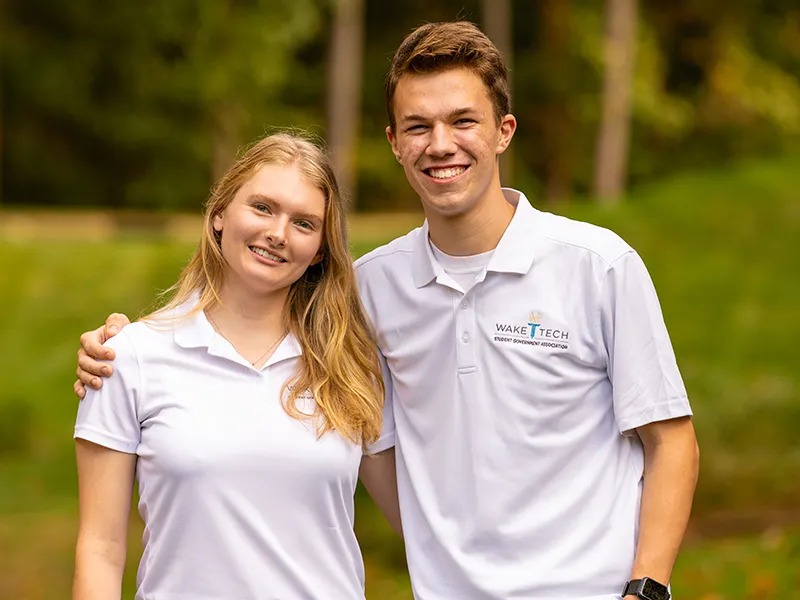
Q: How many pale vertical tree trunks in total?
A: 3